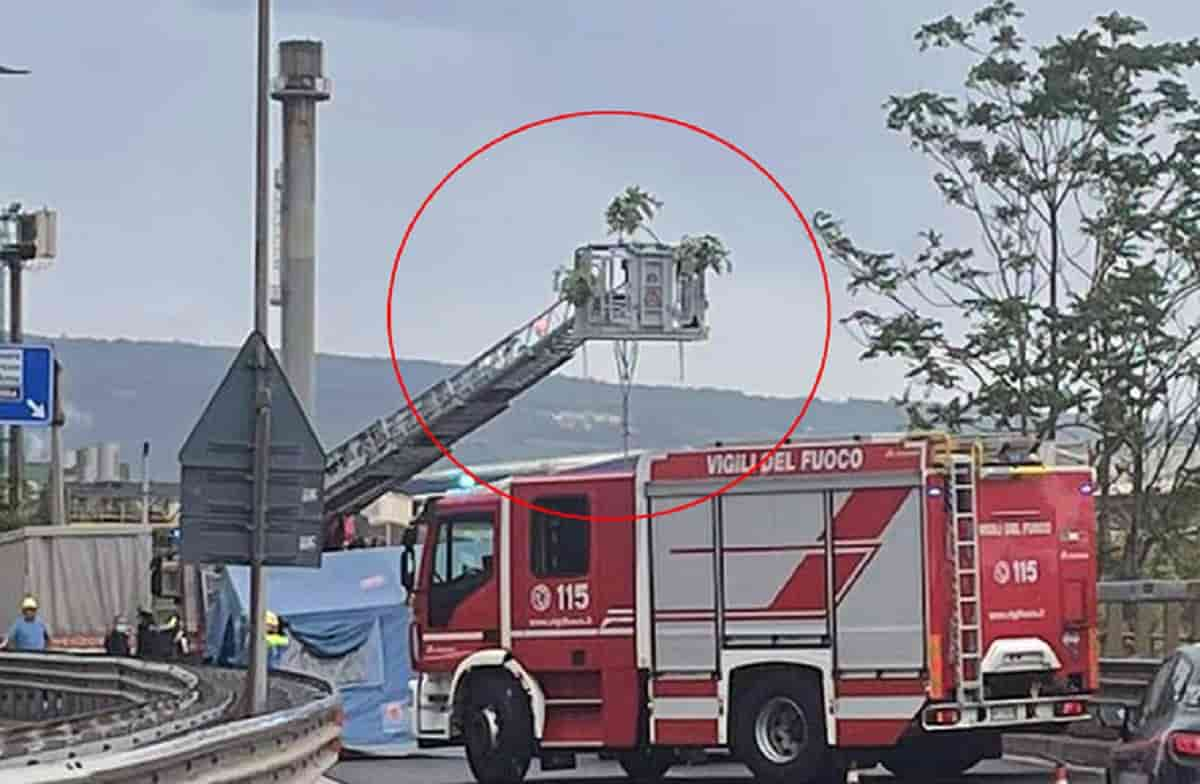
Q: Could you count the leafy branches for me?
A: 3